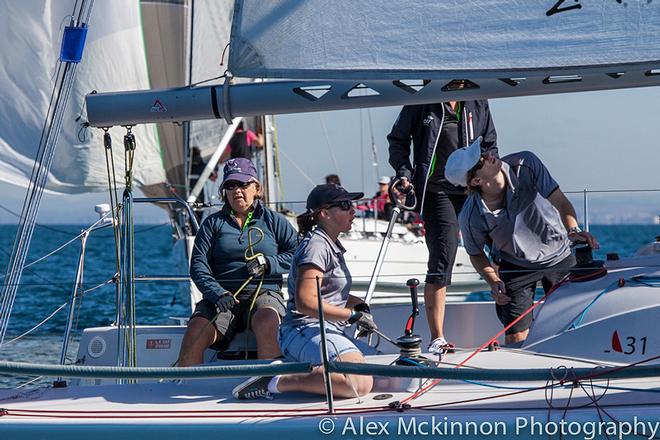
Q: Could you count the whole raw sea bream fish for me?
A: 0